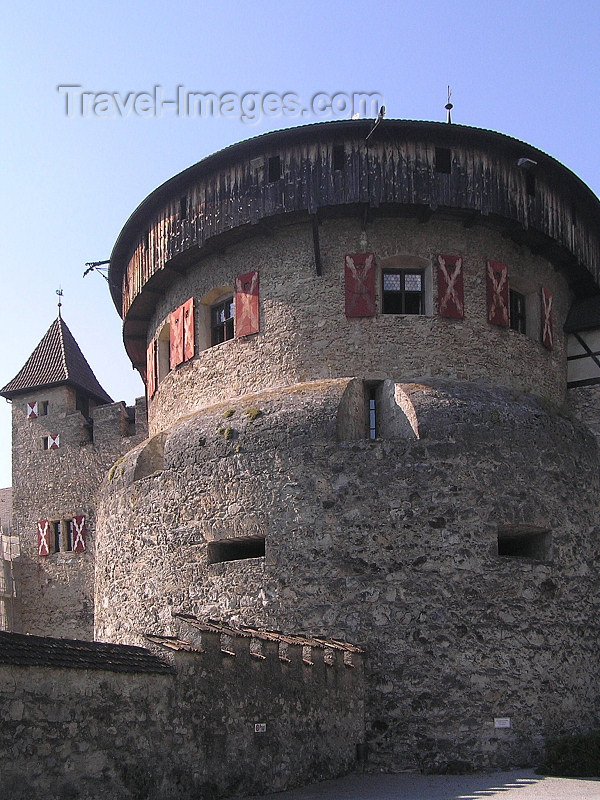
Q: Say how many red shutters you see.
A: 12